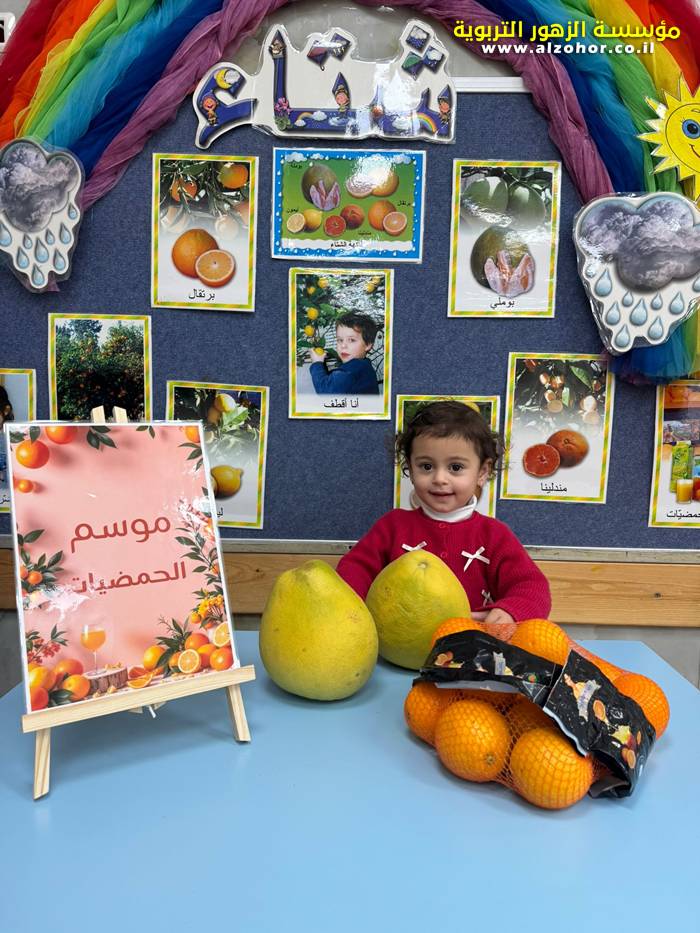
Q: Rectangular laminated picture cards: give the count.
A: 10